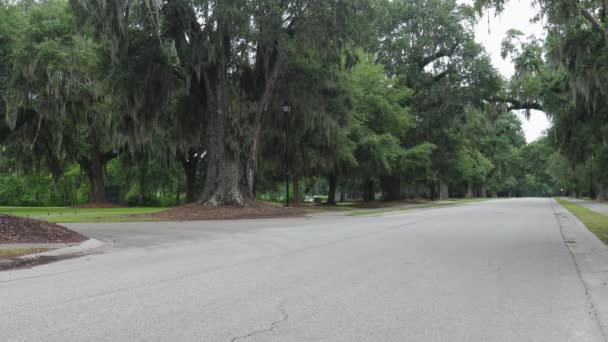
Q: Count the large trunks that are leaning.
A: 1